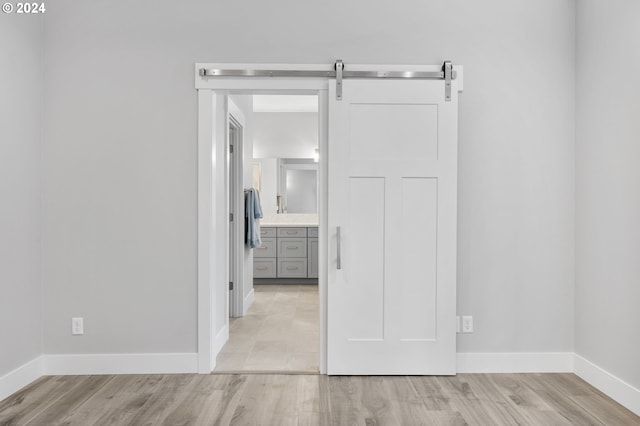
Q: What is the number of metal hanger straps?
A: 2